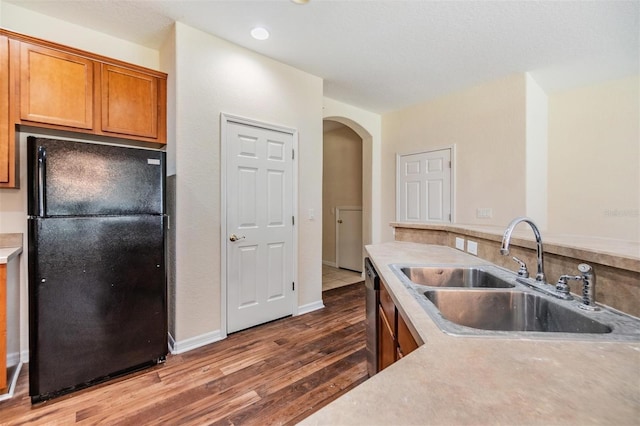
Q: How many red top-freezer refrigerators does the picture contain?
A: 0